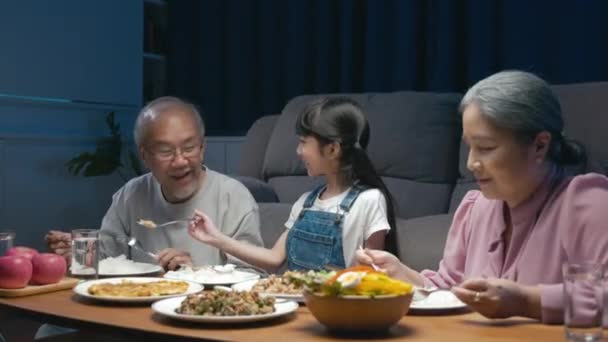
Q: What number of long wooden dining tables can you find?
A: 1